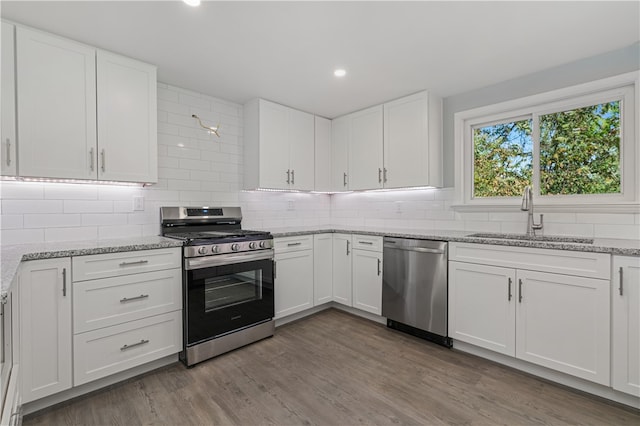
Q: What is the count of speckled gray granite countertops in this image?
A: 2